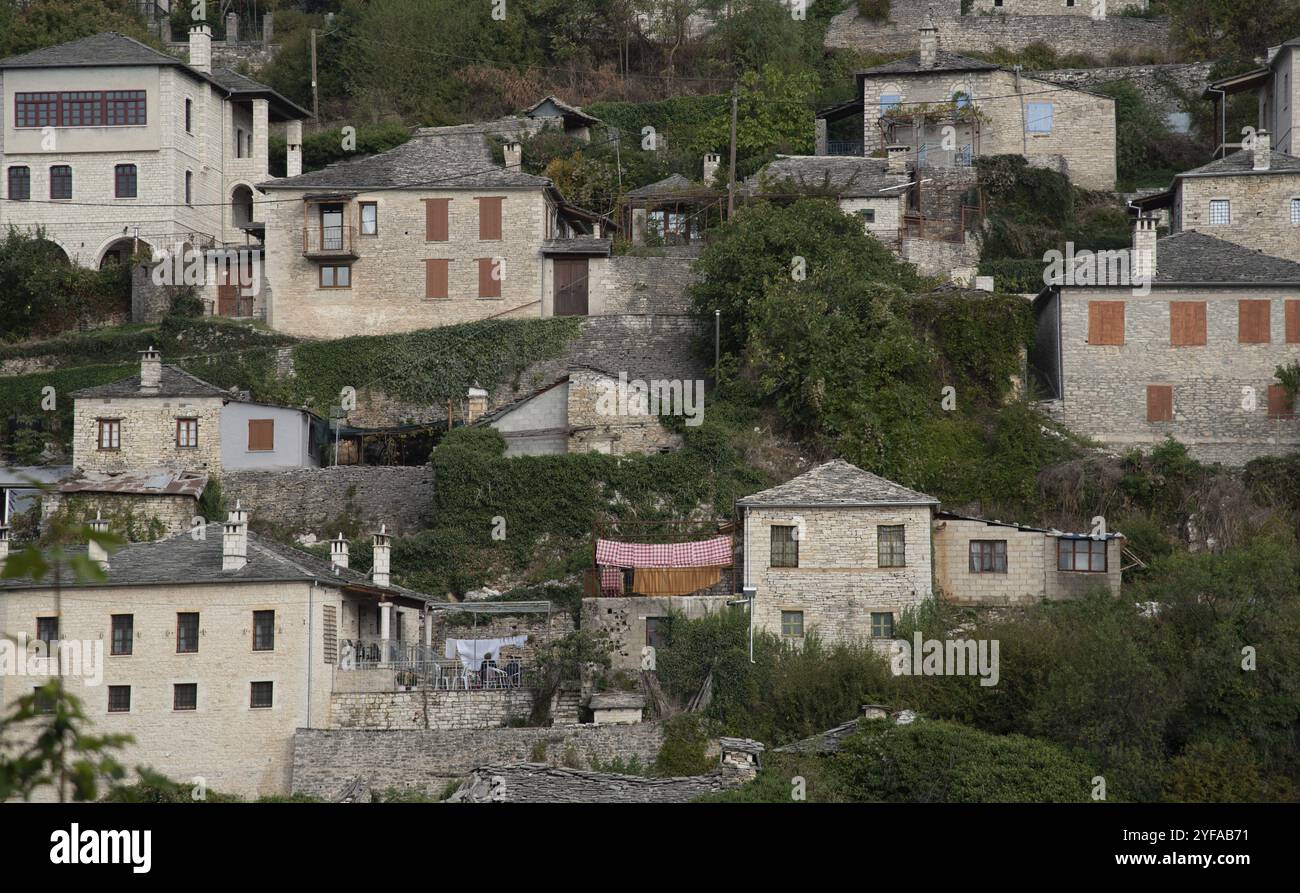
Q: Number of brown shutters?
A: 11